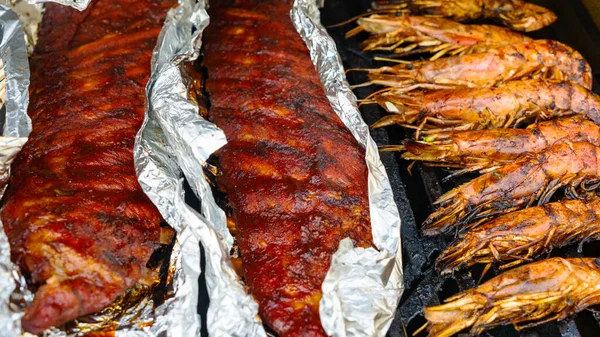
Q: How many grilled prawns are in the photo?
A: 8